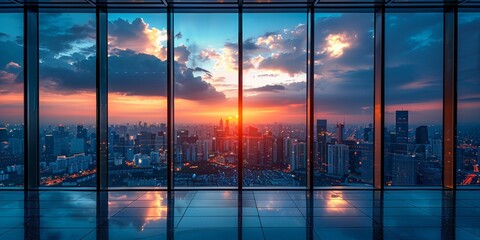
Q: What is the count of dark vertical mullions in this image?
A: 7